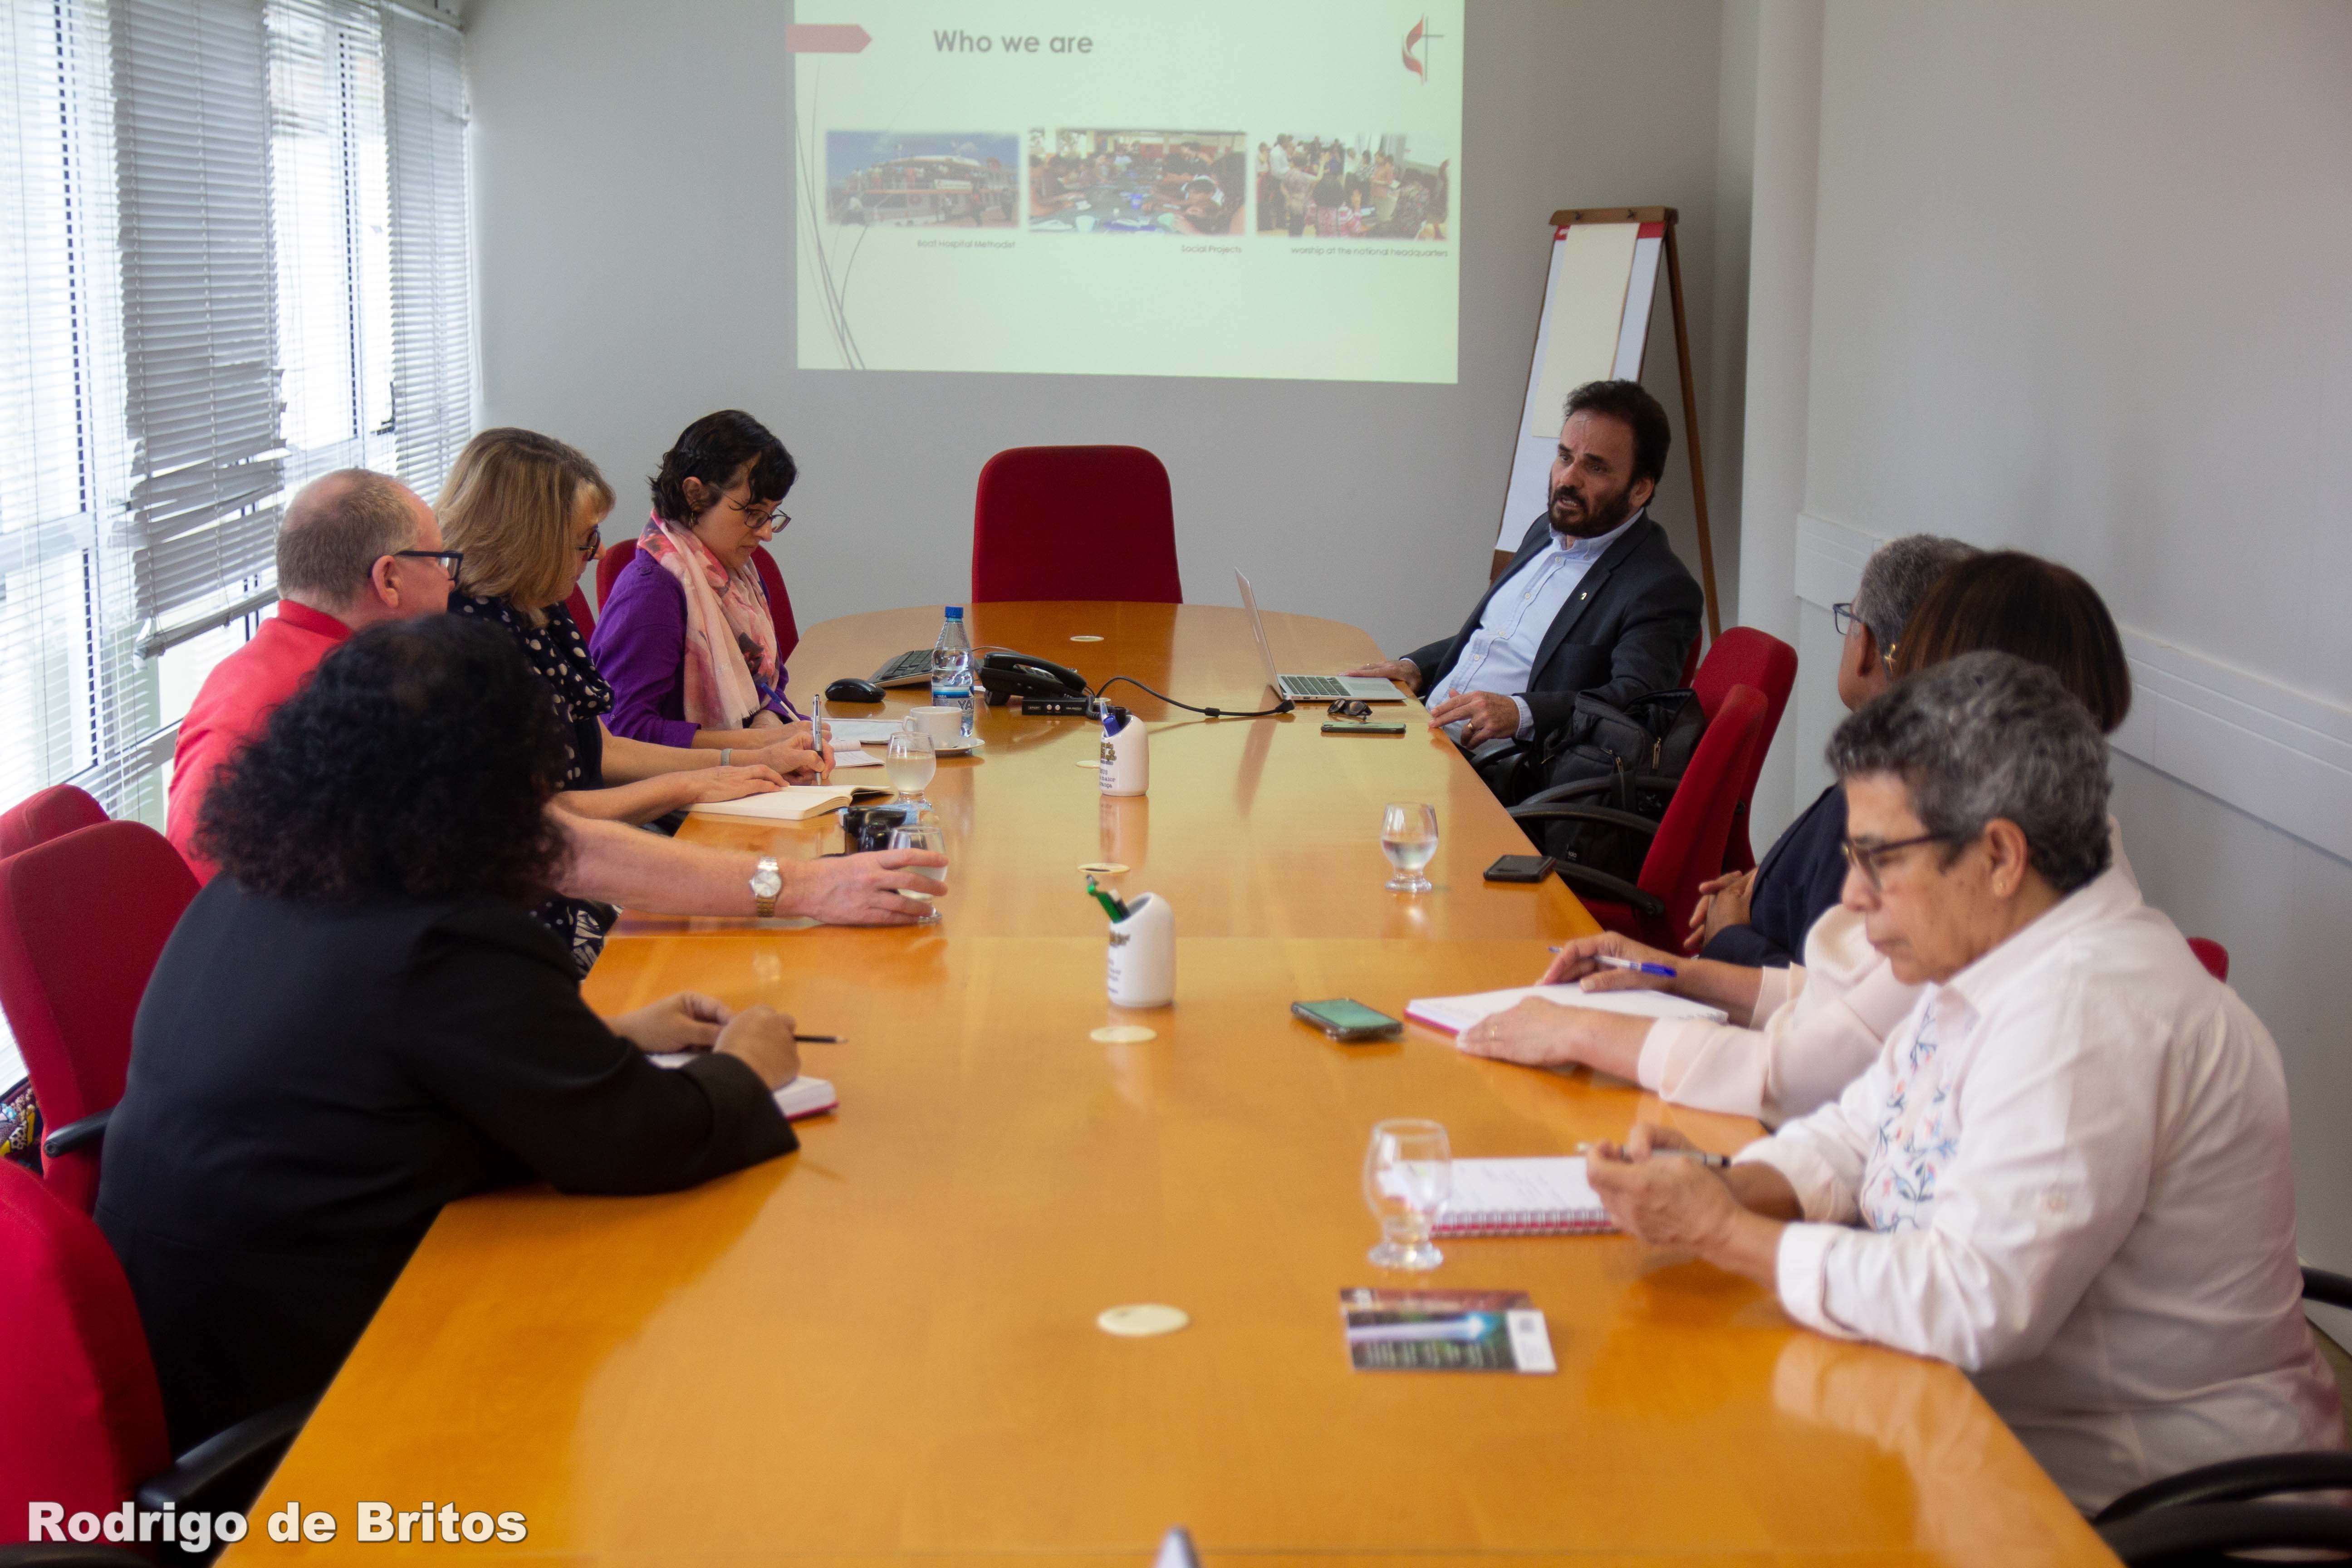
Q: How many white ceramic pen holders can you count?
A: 2